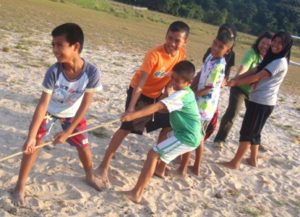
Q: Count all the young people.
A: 7